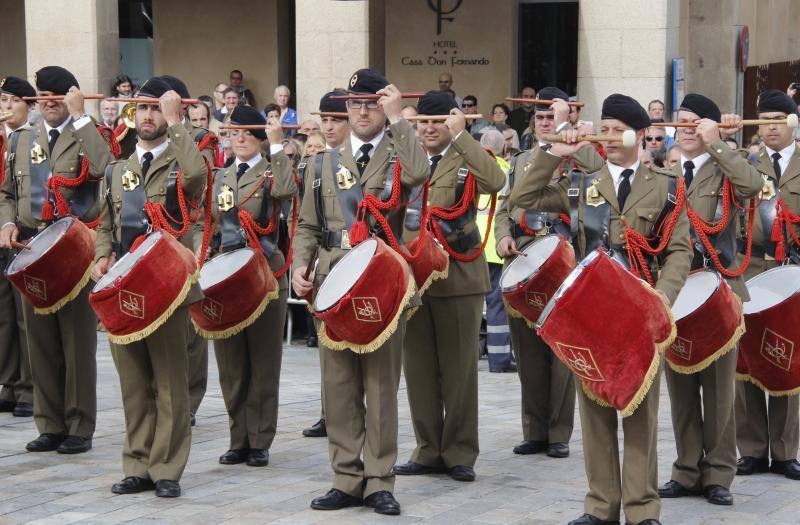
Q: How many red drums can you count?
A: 9